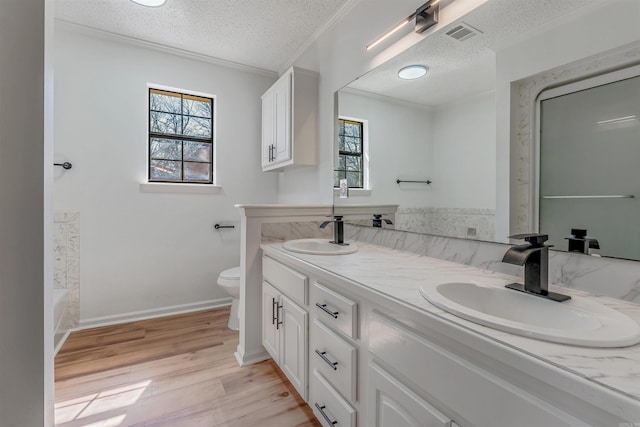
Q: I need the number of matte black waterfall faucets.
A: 2